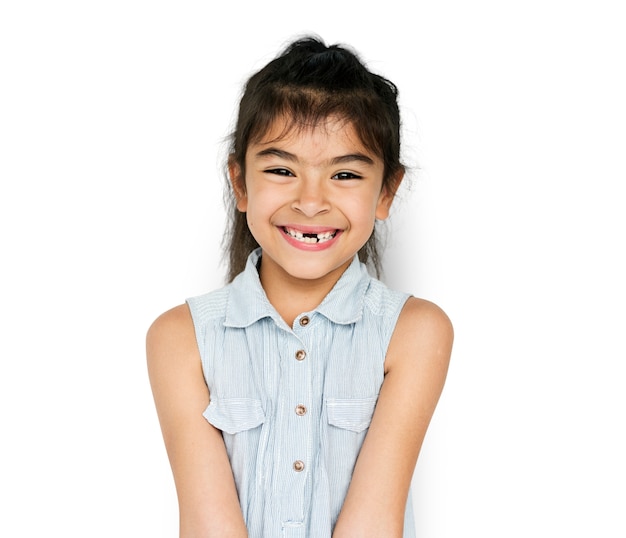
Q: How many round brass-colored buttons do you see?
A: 4